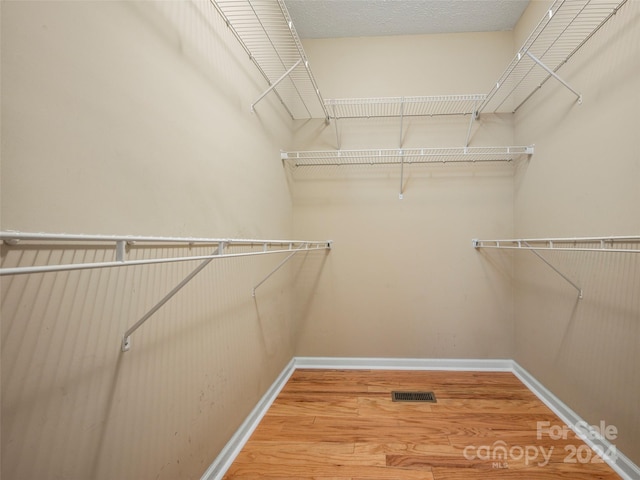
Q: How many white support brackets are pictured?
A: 9